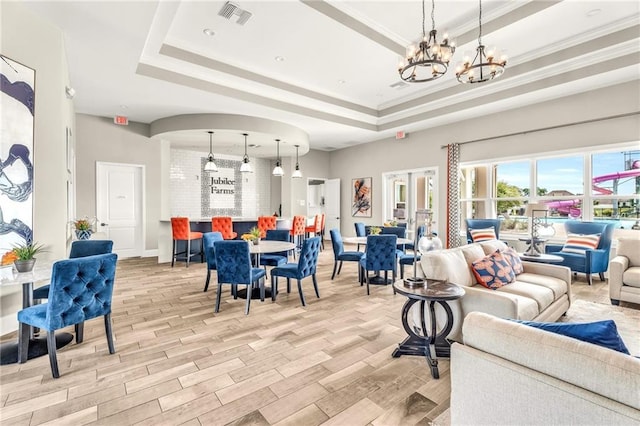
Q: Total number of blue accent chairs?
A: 2